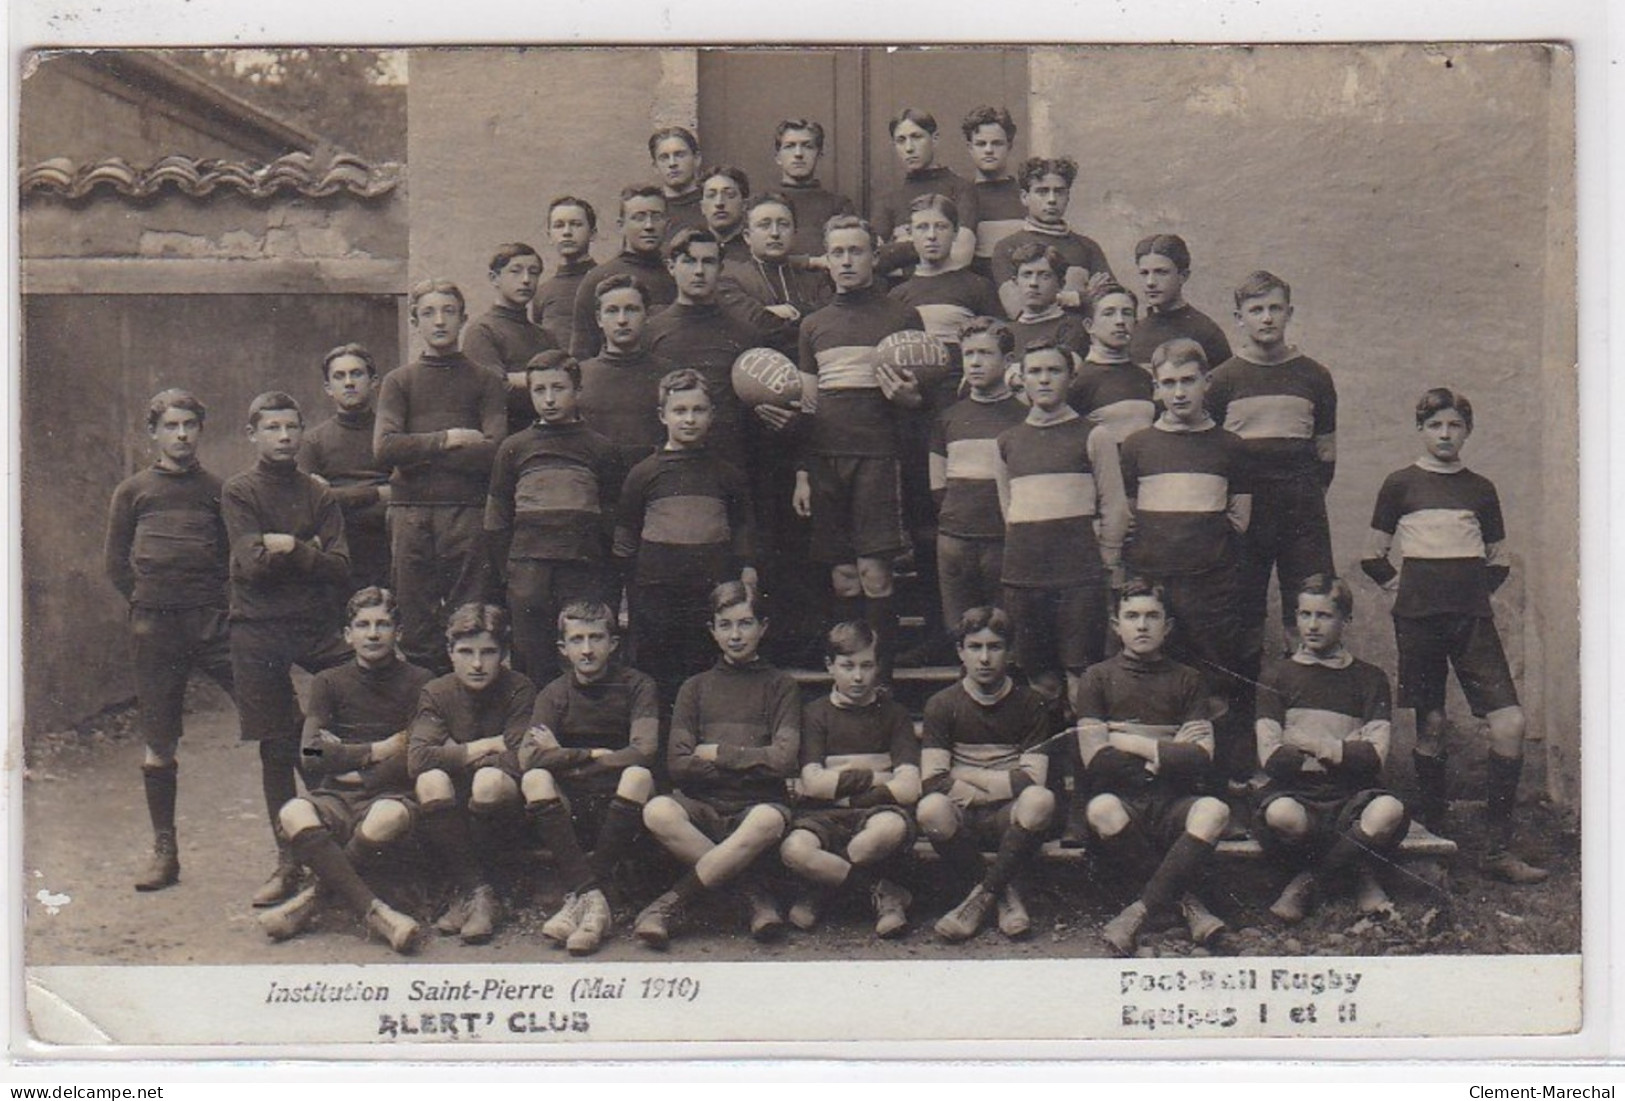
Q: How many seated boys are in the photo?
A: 8